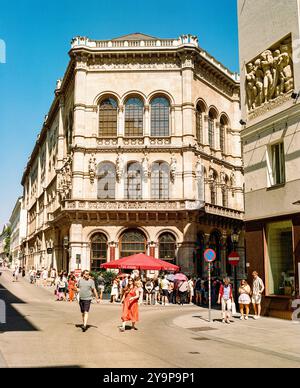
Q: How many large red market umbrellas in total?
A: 1